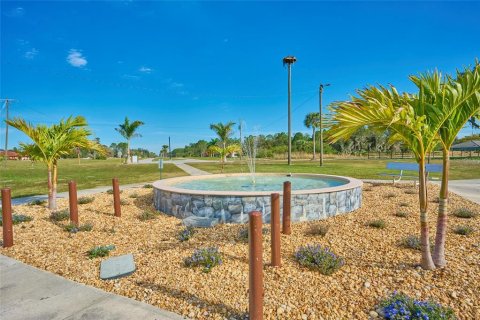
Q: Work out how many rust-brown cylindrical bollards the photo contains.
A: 6